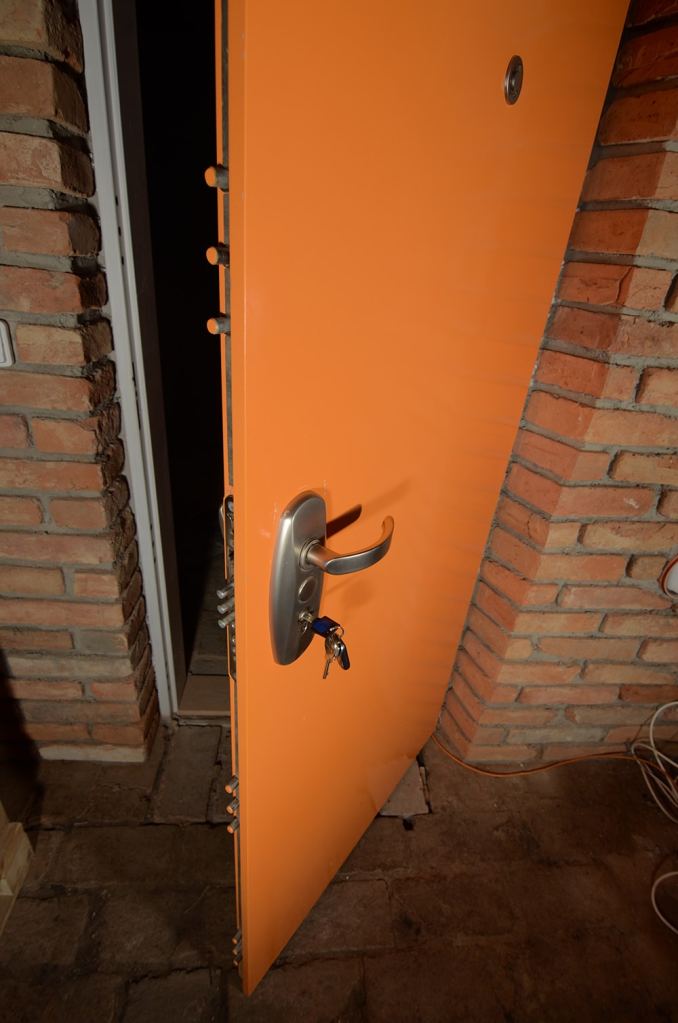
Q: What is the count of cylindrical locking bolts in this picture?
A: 12